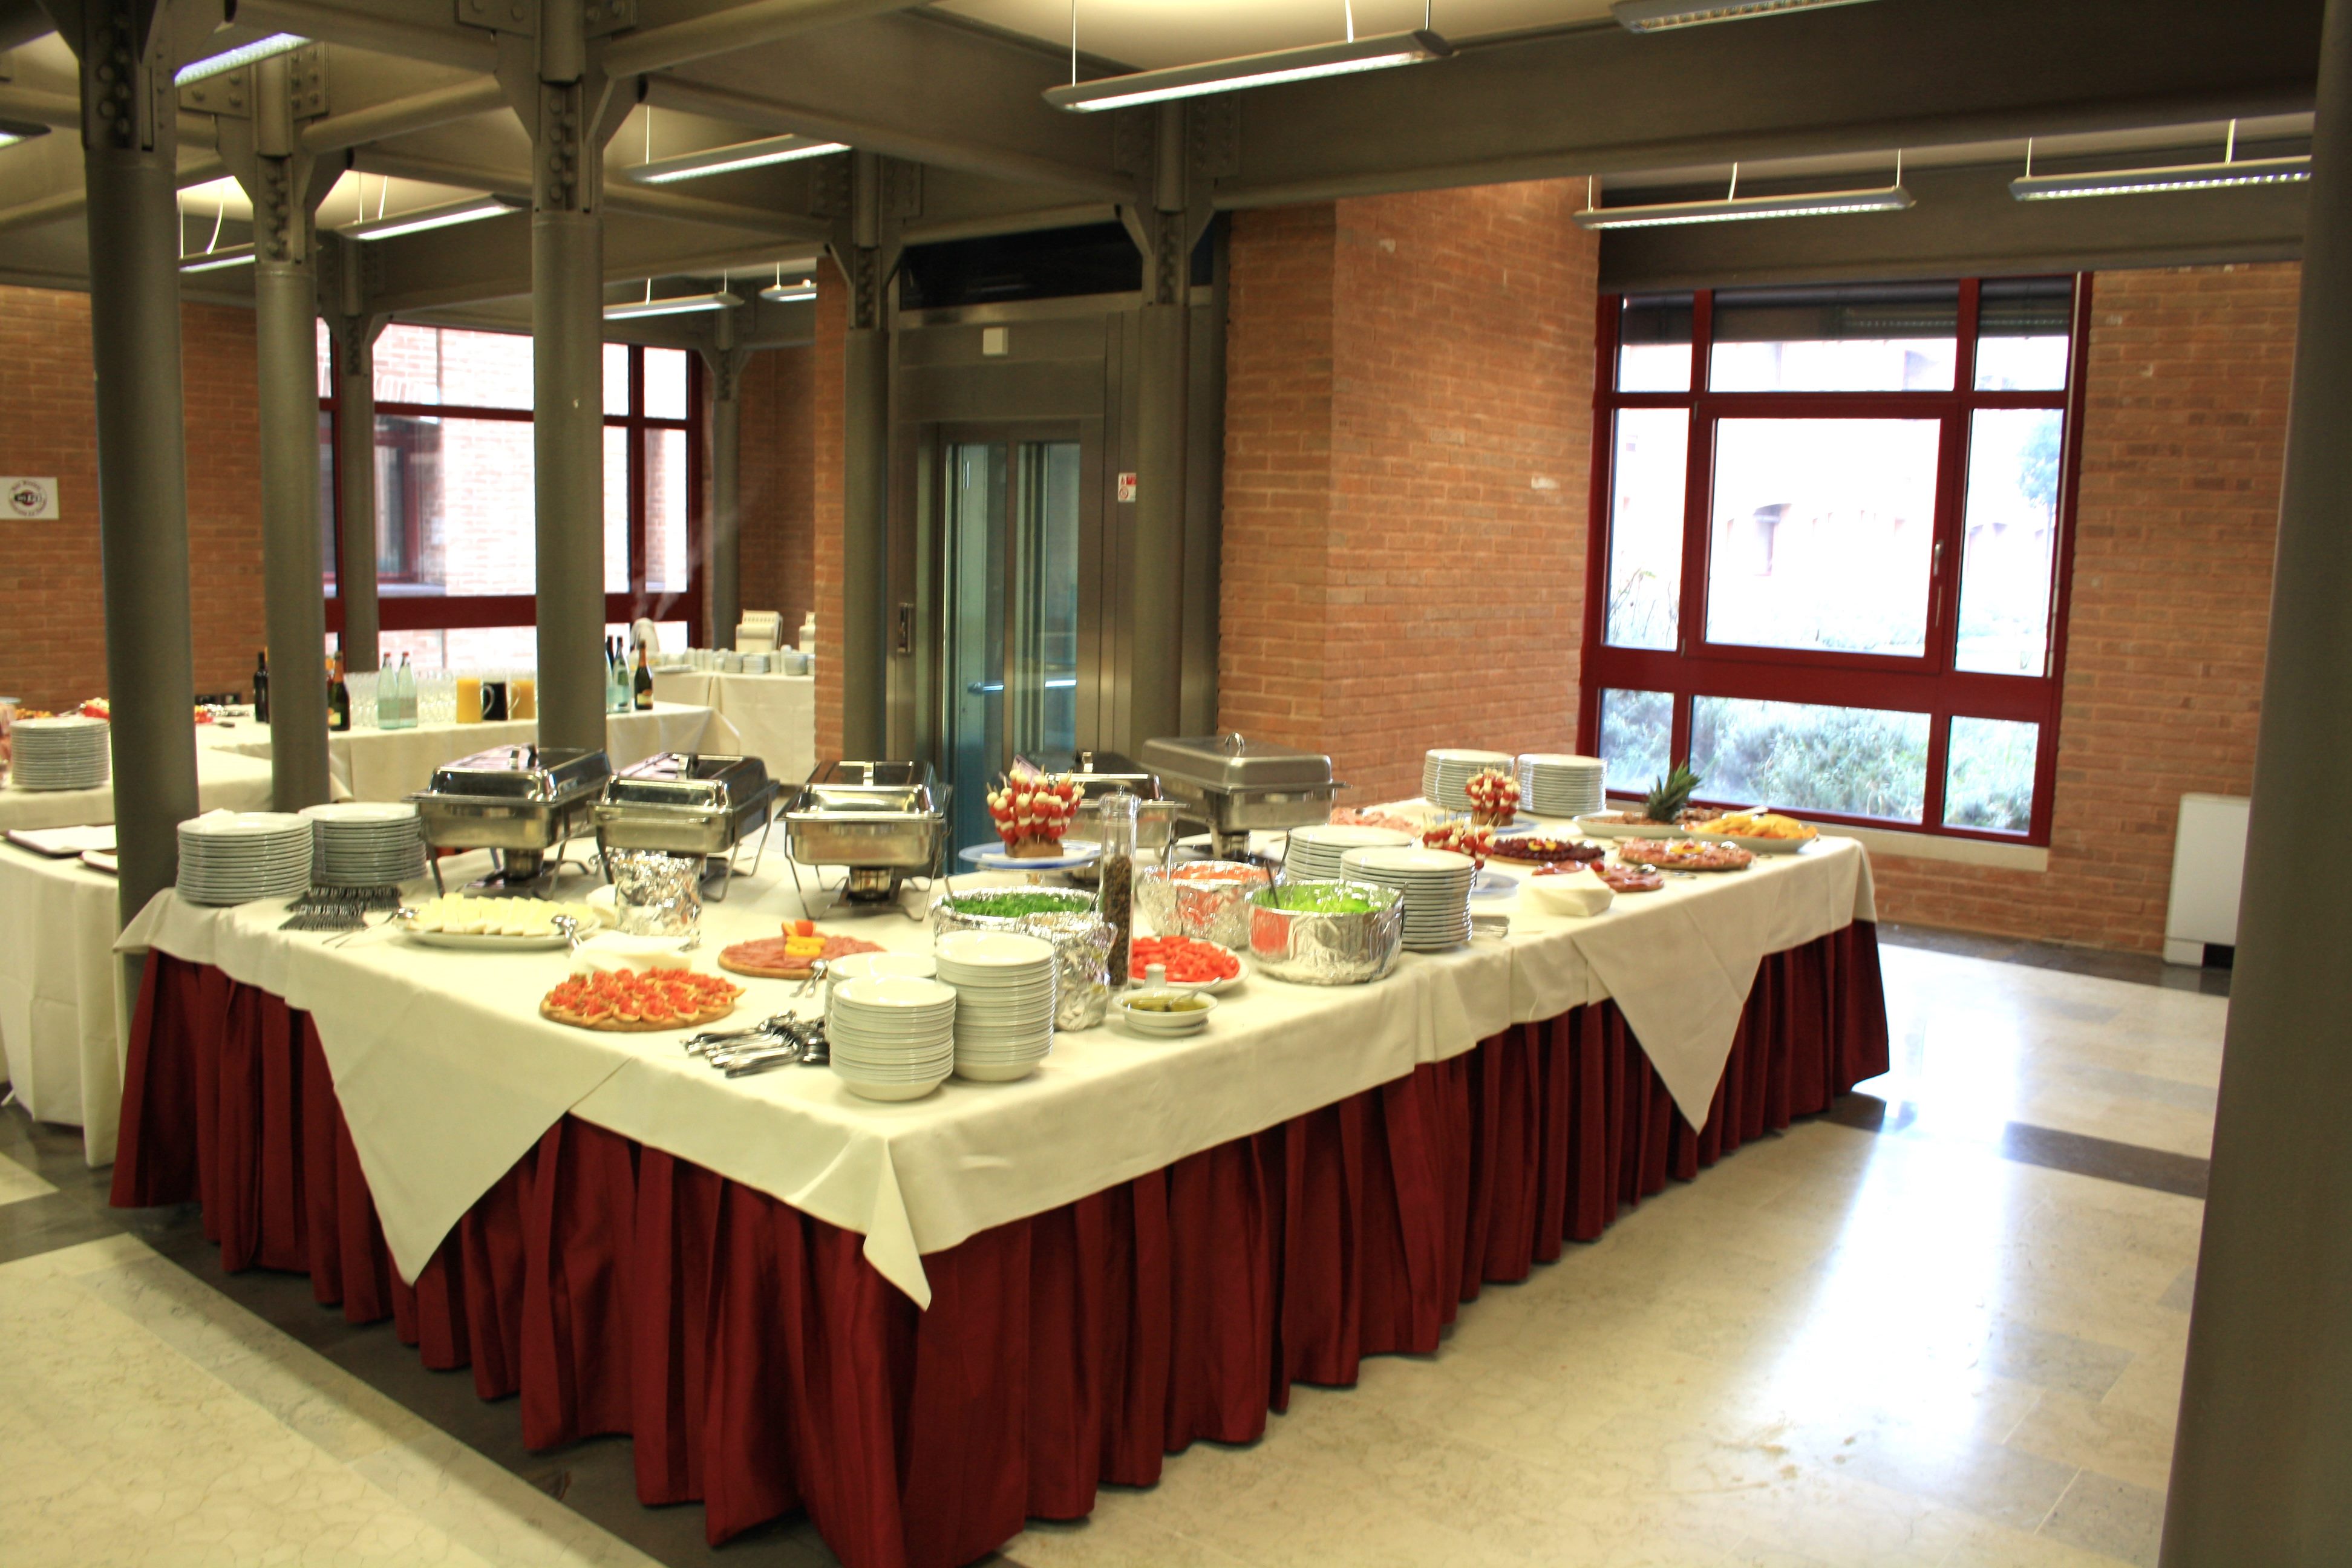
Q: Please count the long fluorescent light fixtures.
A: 11